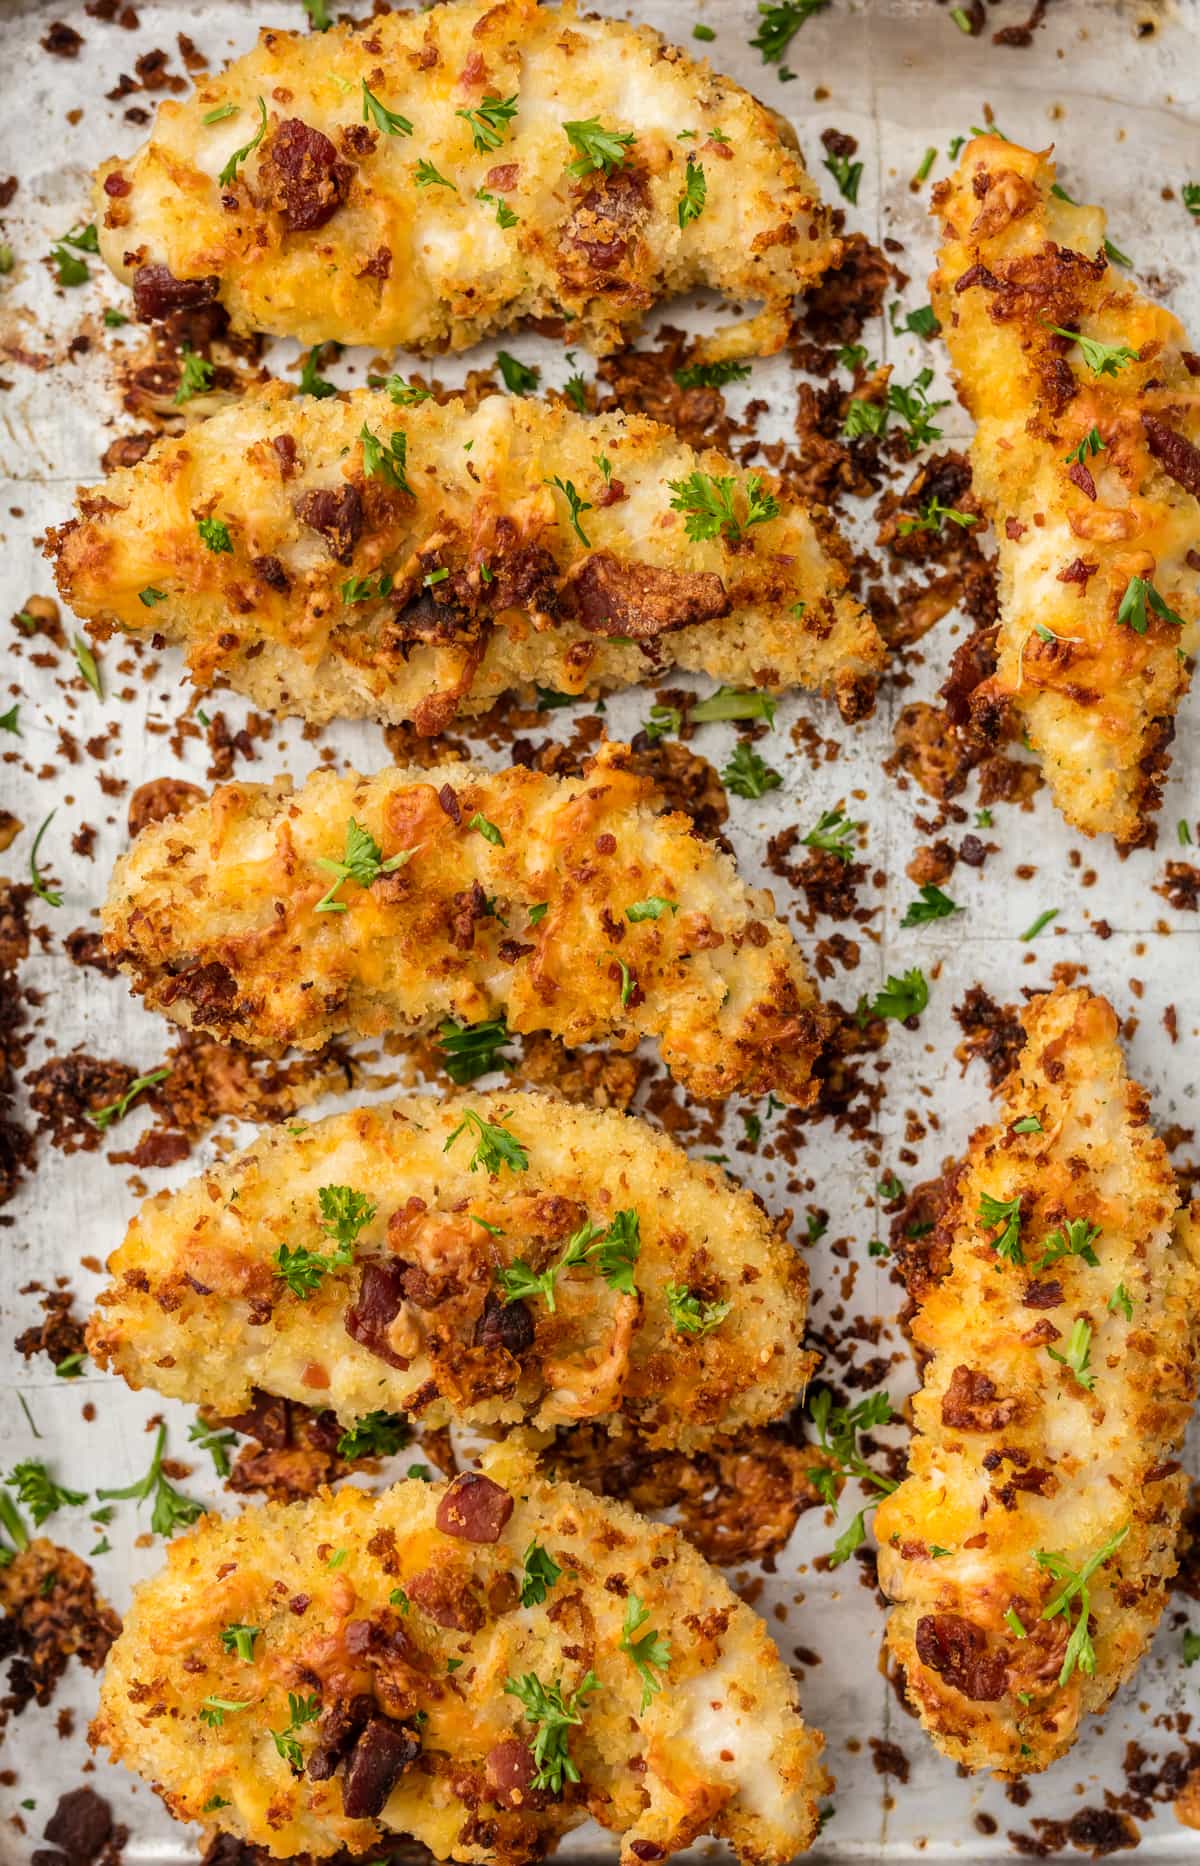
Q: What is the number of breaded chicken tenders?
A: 7